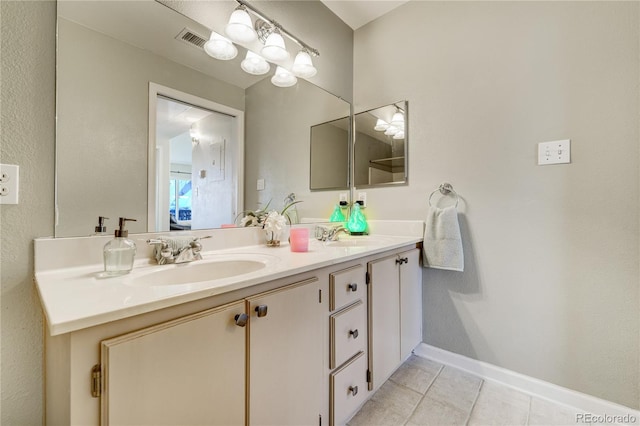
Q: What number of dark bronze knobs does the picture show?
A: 7